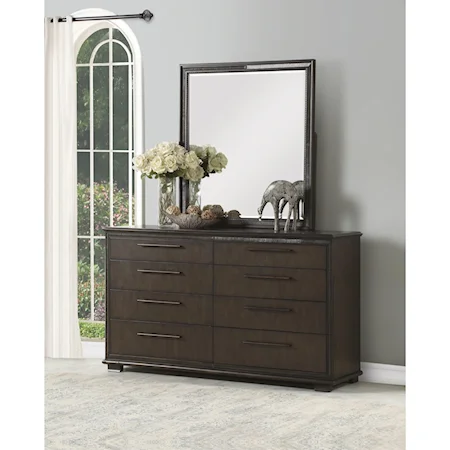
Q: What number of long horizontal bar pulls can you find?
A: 8